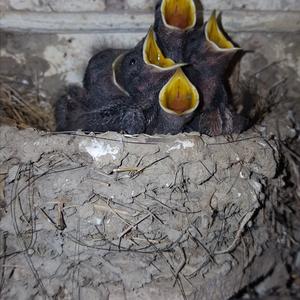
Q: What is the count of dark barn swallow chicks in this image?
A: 5